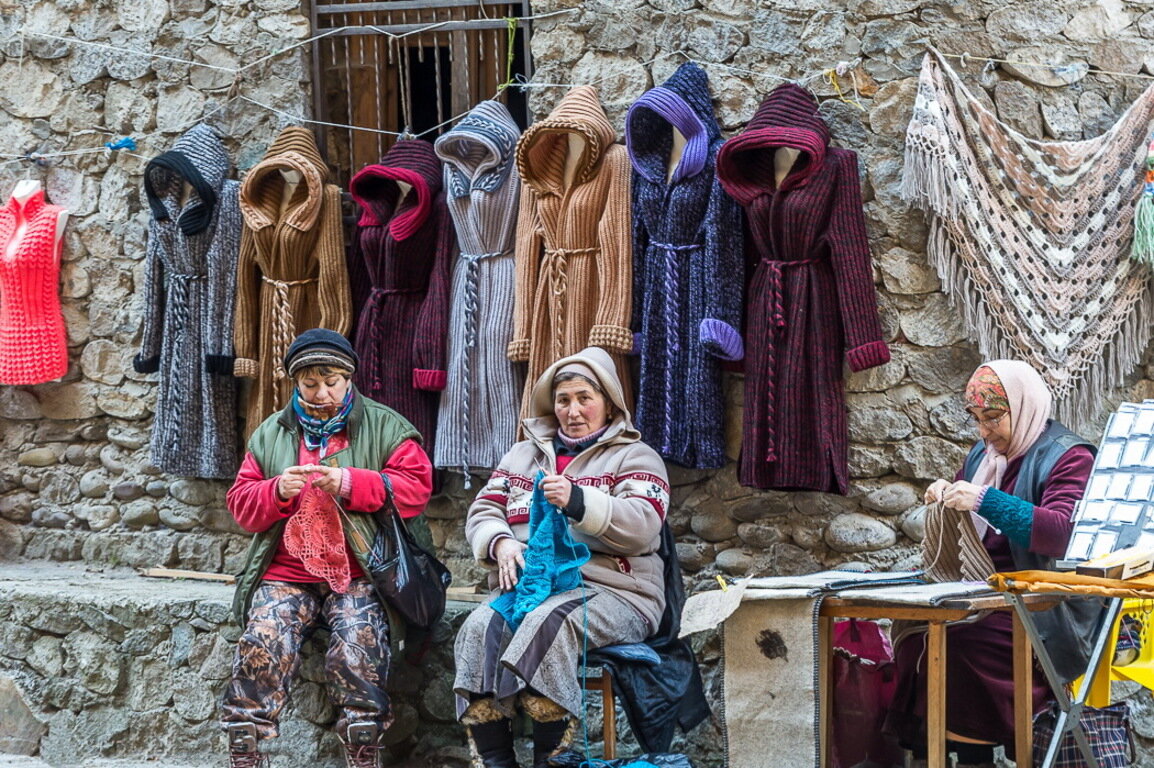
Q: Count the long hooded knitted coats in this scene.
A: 7